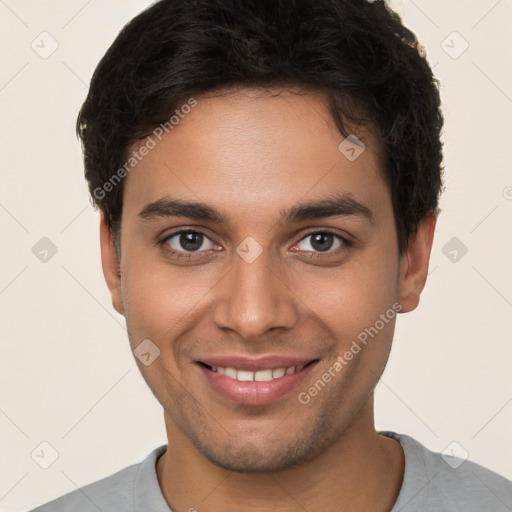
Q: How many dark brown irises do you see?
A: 2